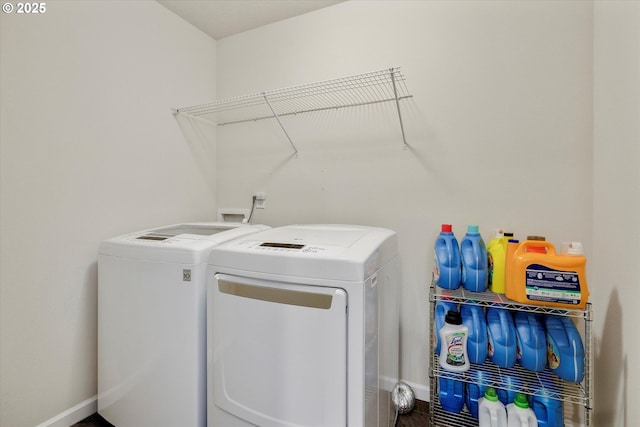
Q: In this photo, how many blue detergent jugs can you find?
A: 11